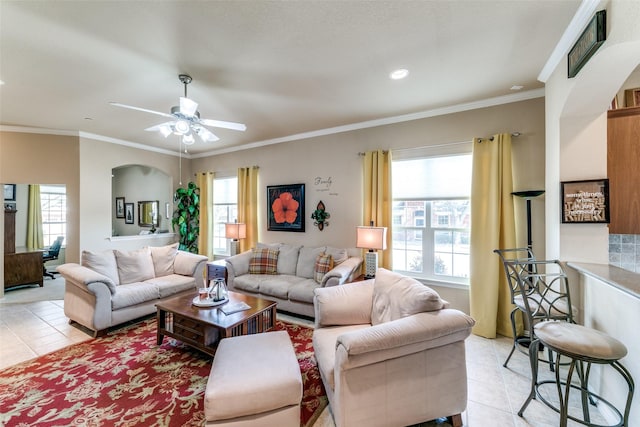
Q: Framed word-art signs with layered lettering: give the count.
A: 1